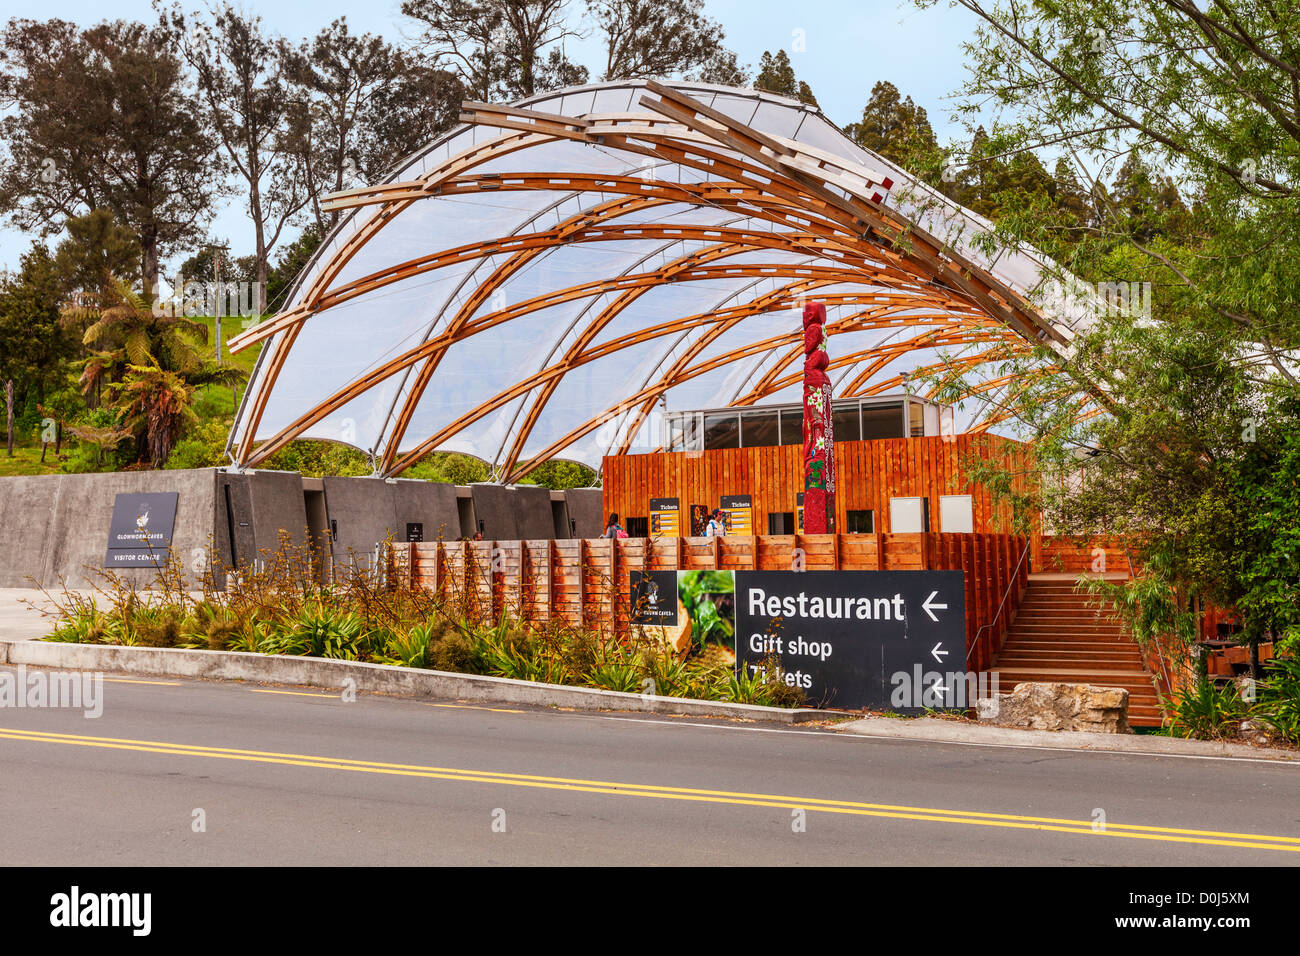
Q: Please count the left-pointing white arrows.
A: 3